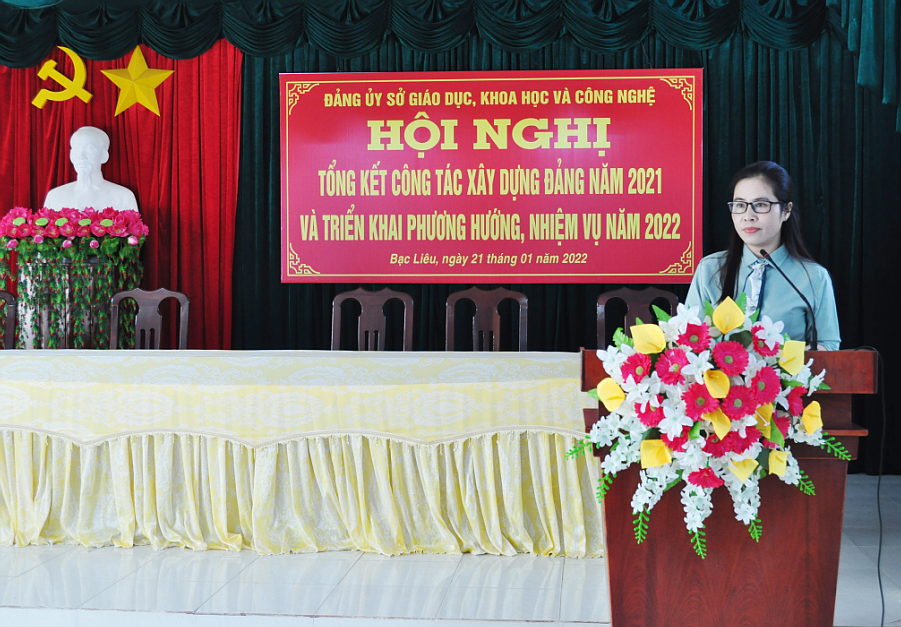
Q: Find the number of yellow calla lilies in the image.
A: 11